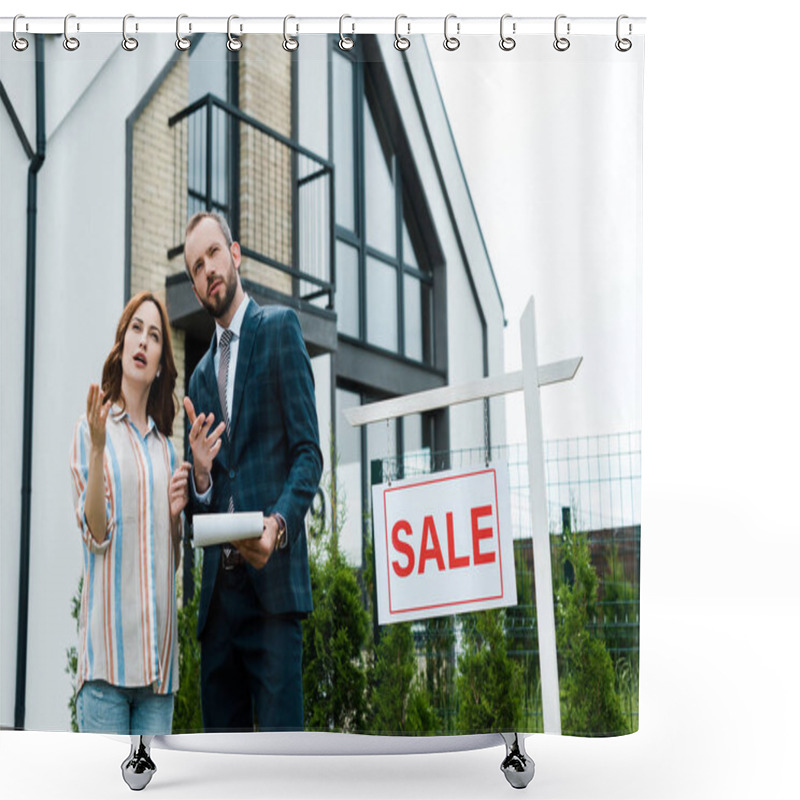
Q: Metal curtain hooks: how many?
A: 12